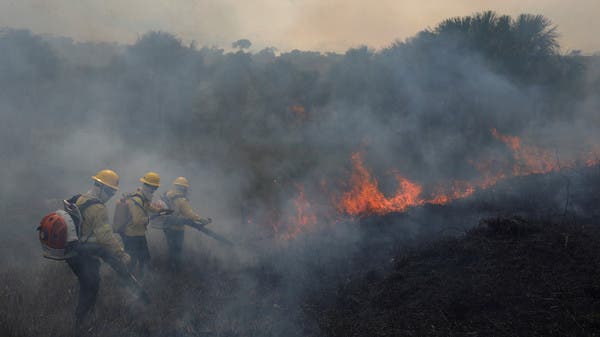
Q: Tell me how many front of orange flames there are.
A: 1